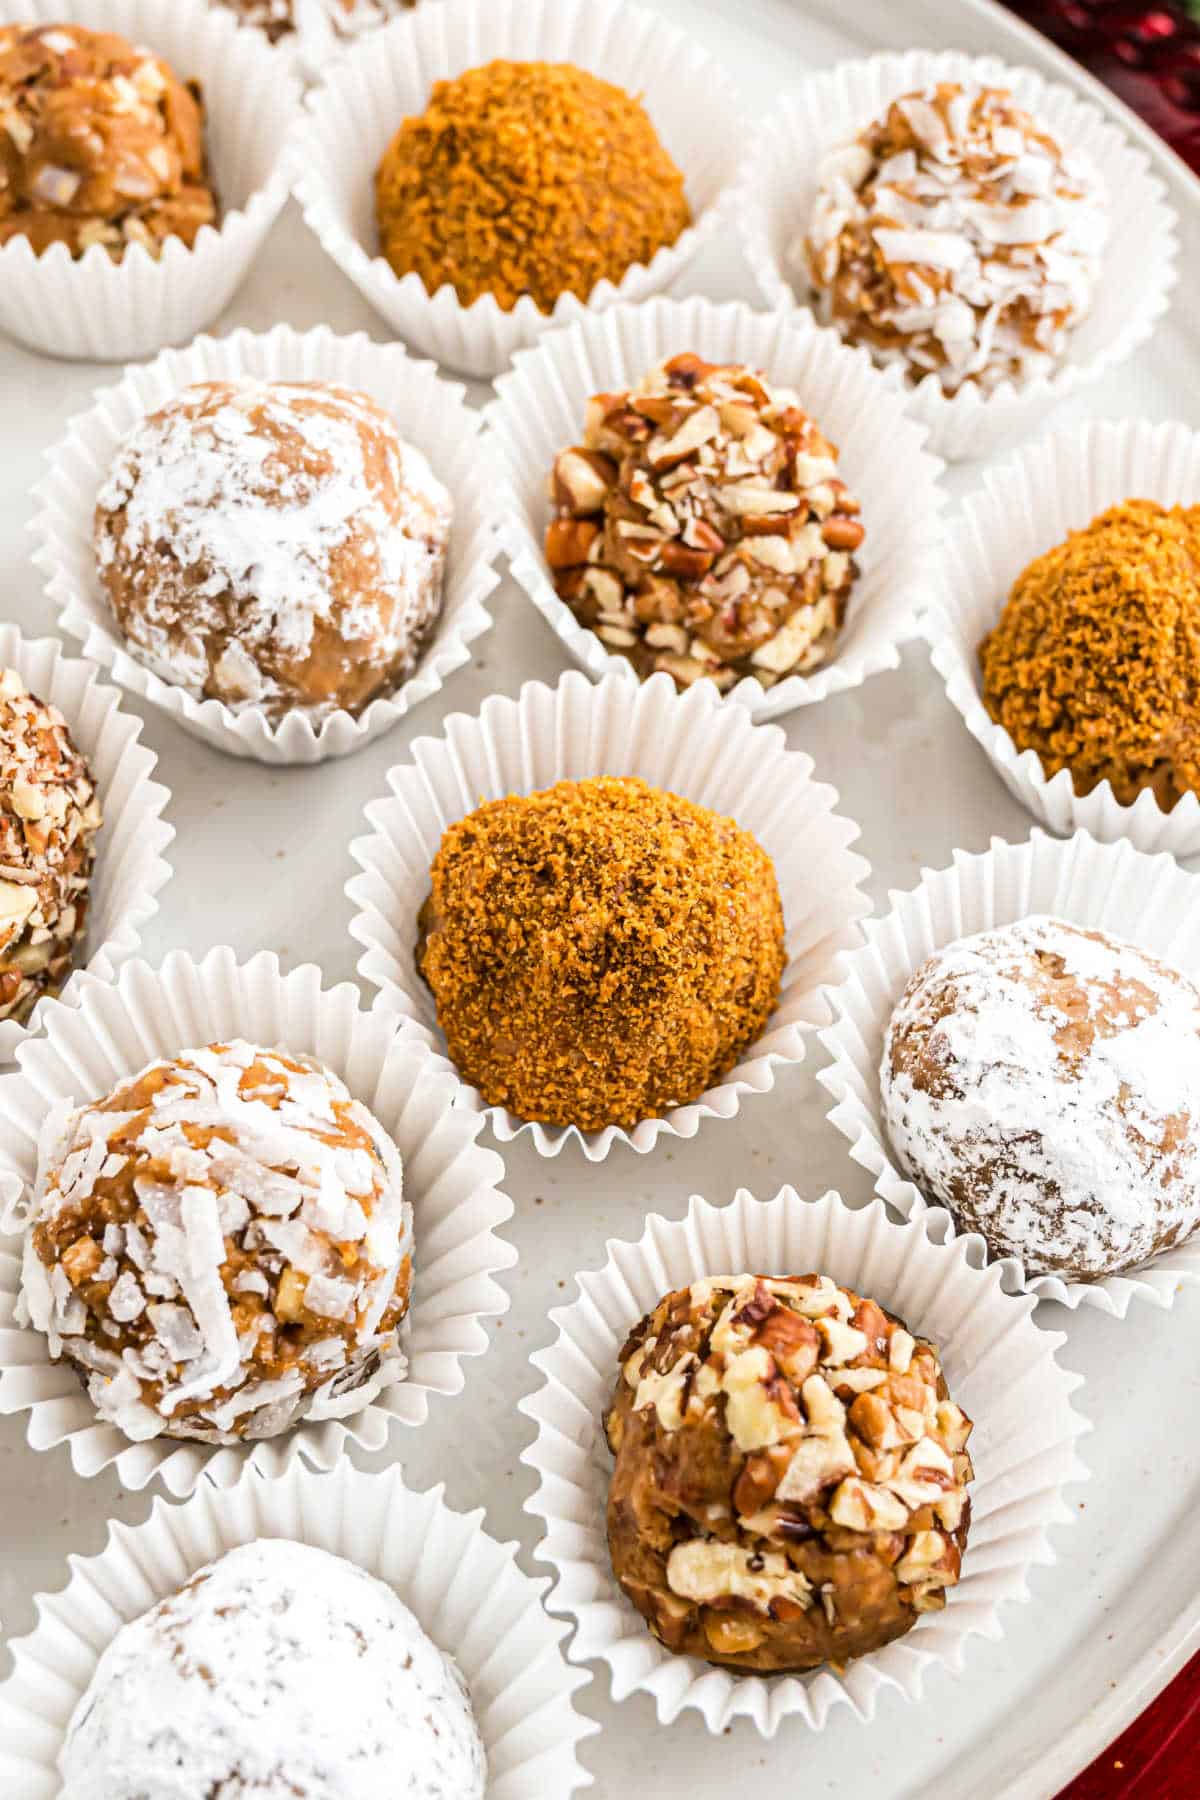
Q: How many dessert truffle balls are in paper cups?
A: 13